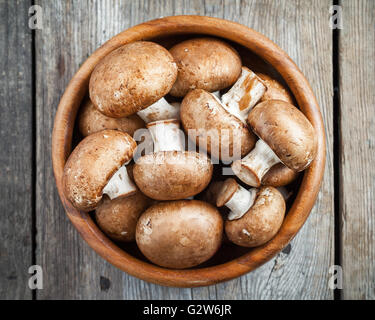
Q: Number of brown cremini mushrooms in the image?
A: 12